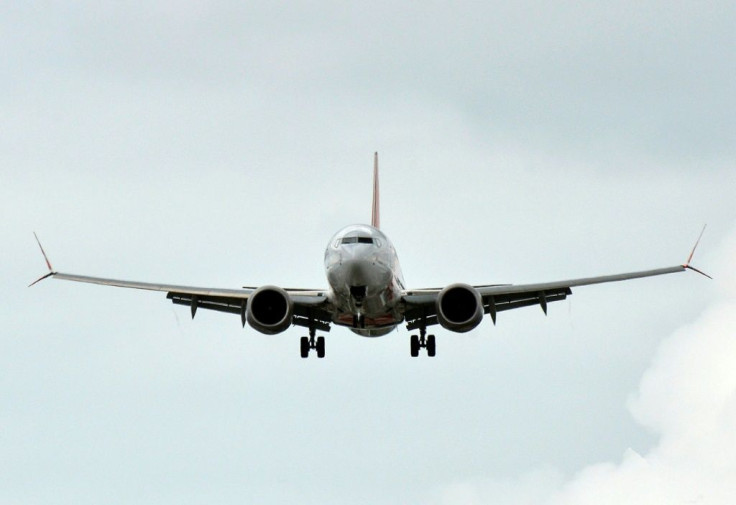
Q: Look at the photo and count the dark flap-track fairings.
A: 4